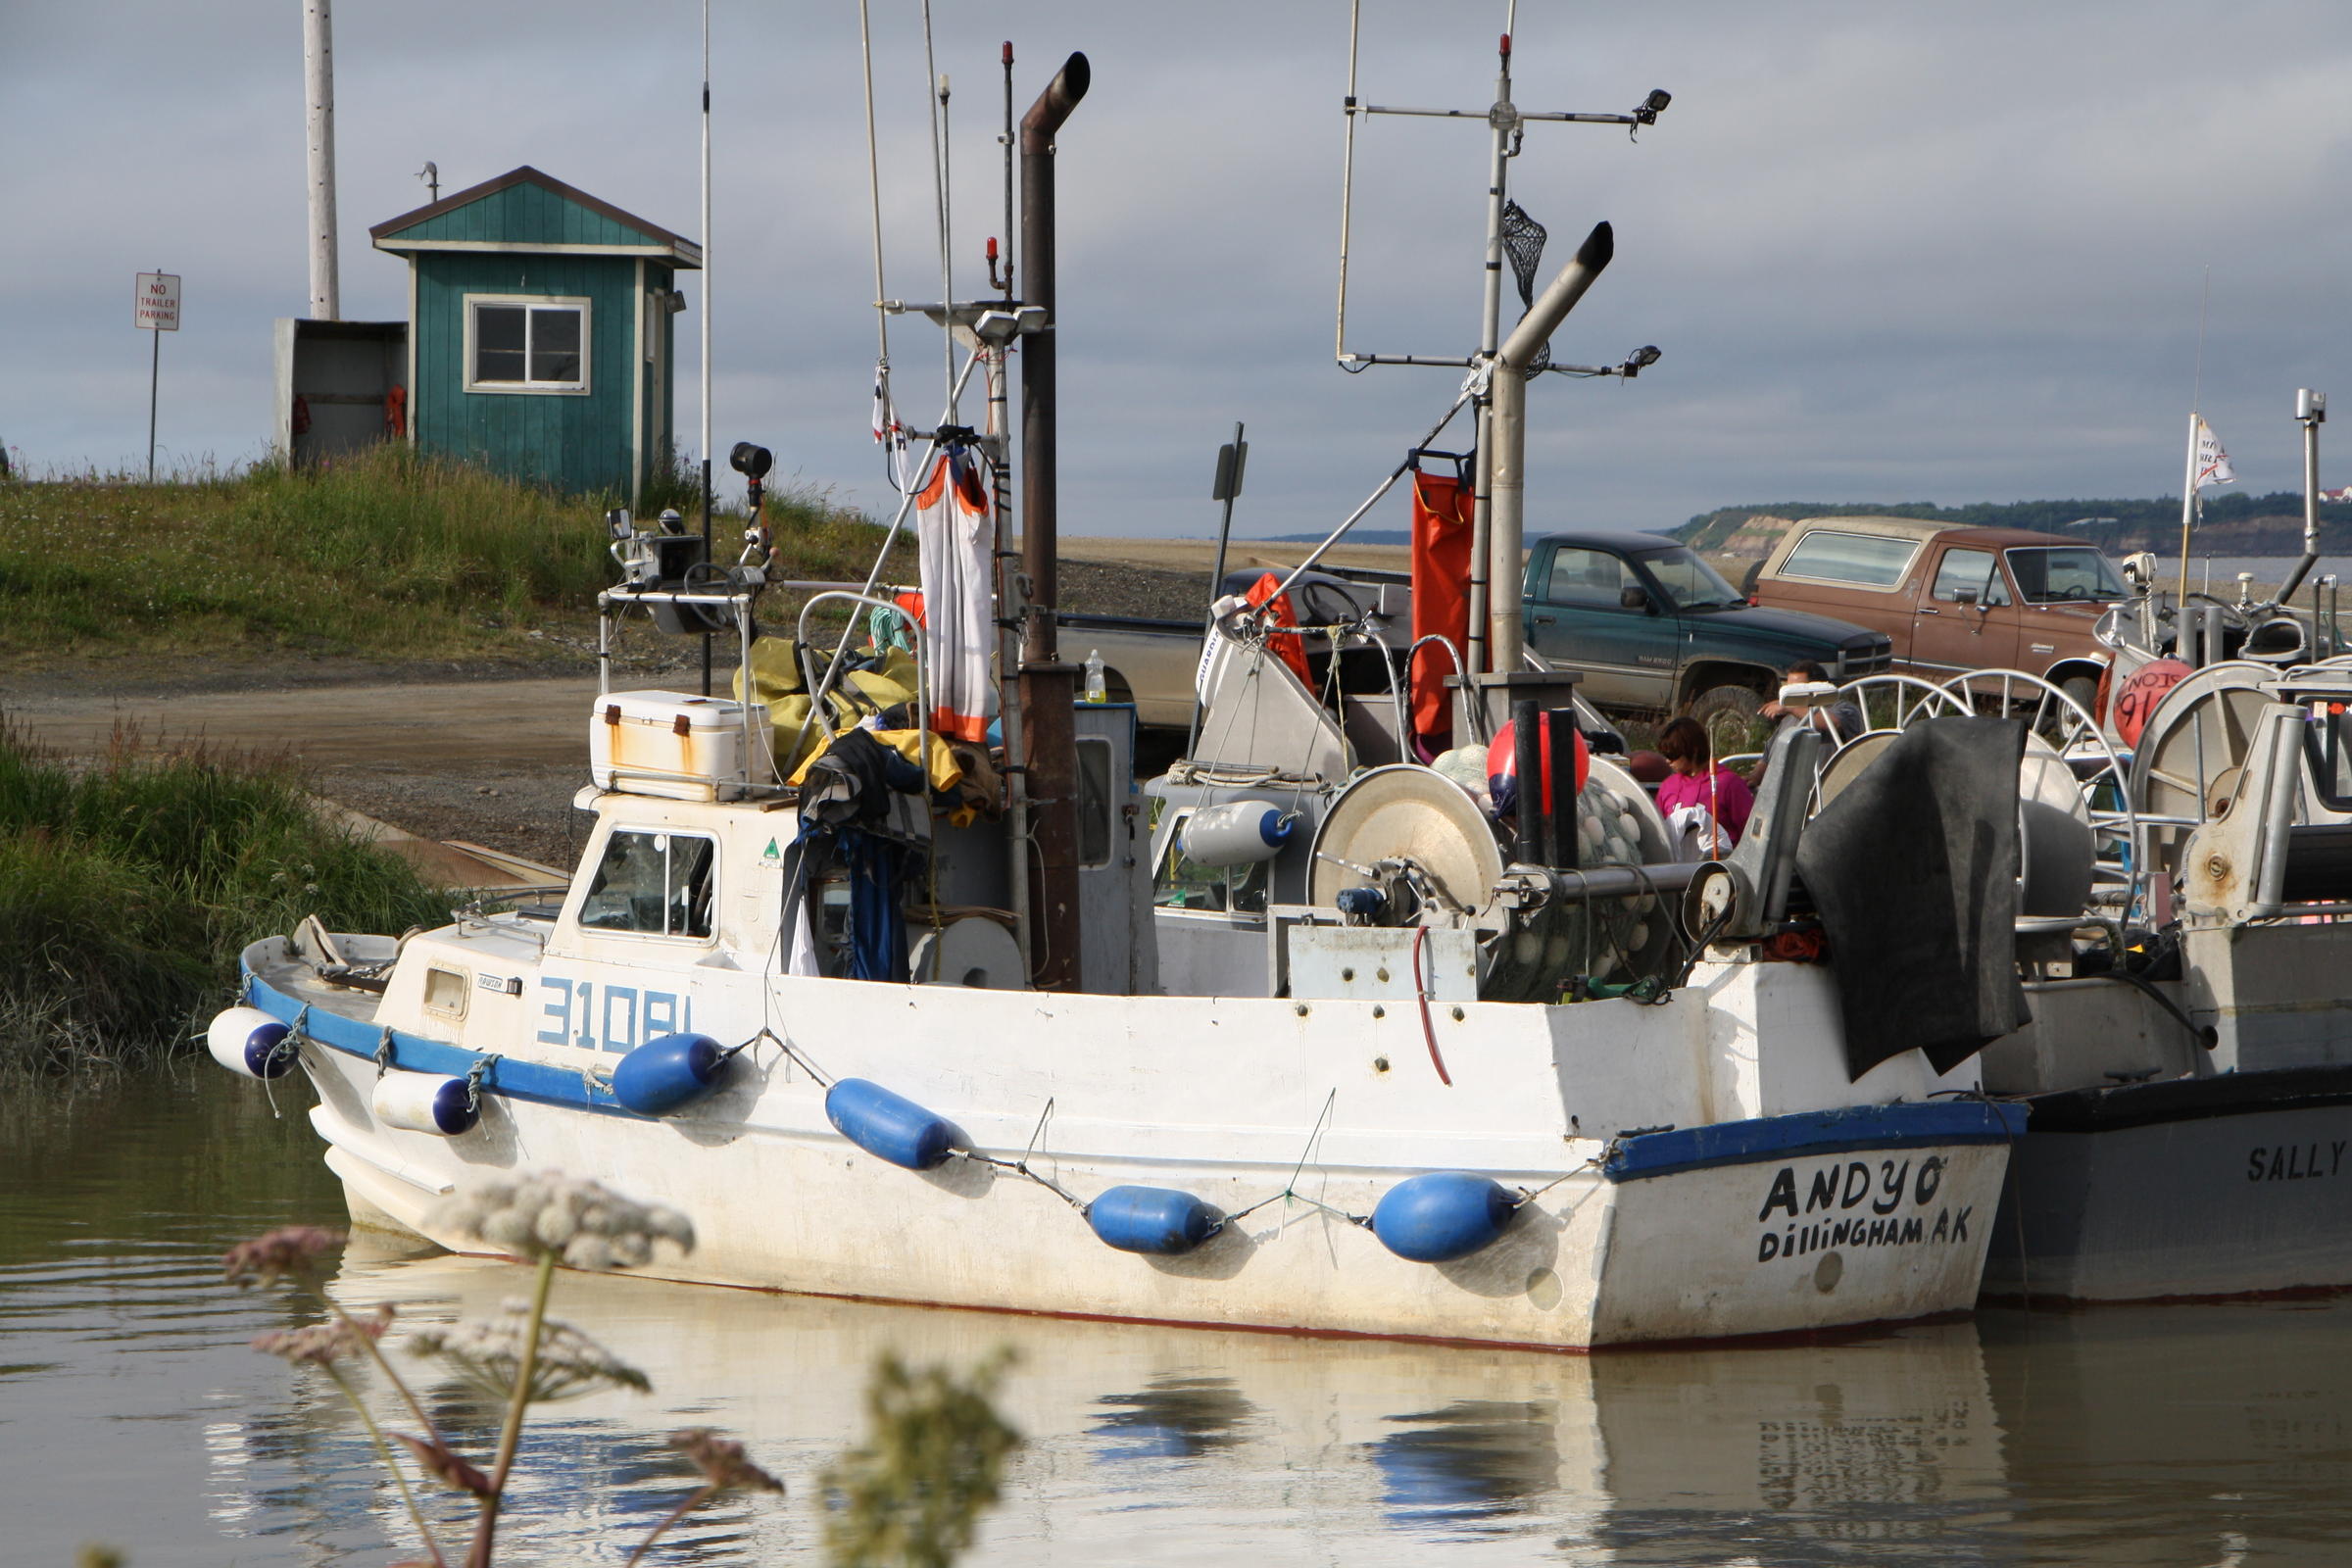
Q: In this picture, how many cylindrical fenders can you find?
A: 7